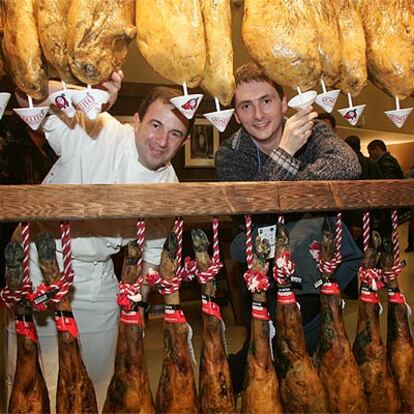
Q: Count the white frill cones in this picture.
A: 10